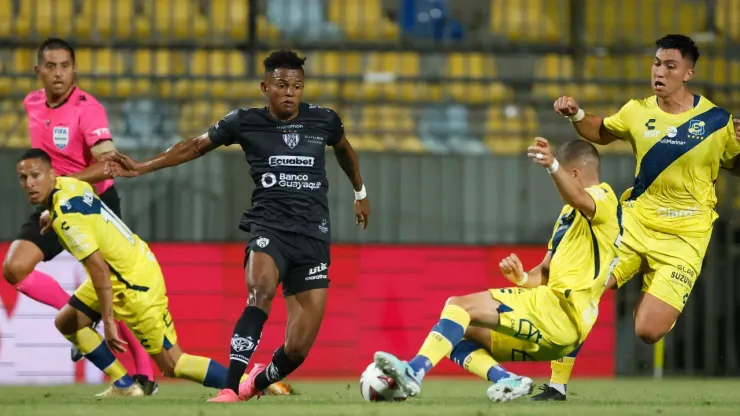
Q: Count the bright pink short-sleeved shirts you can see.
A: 1